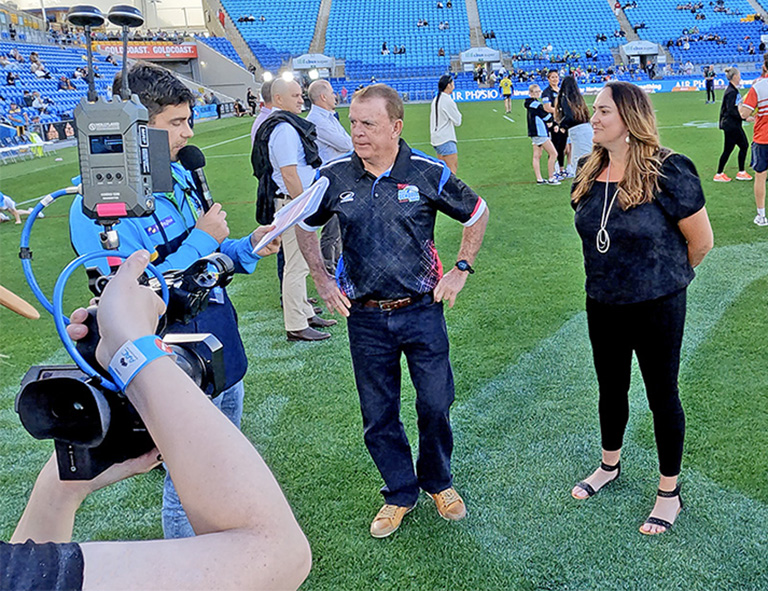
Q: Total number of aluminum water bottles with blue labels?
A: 0